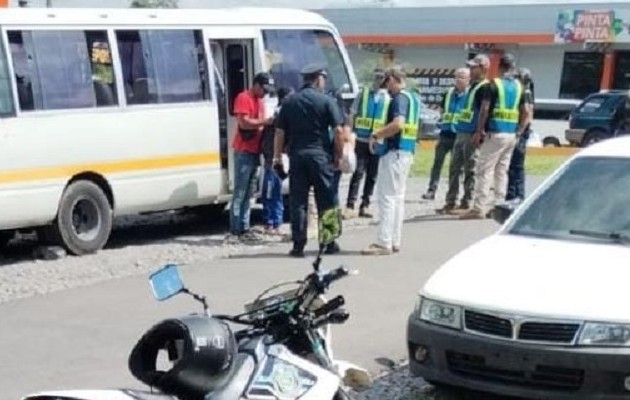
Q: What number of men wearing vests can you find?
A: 5